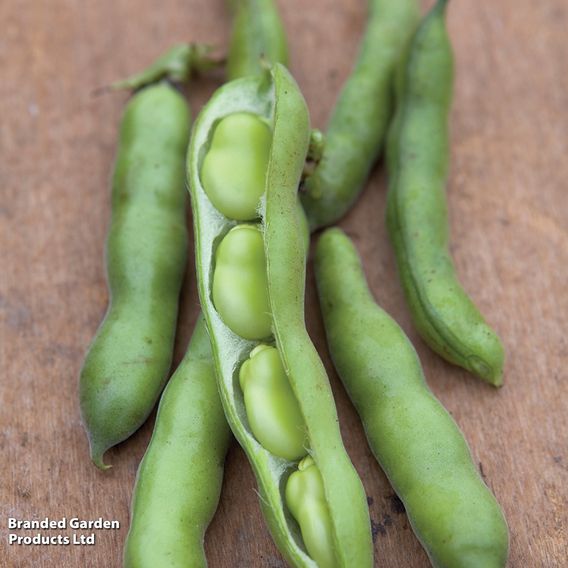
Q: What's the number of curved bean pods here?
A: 7